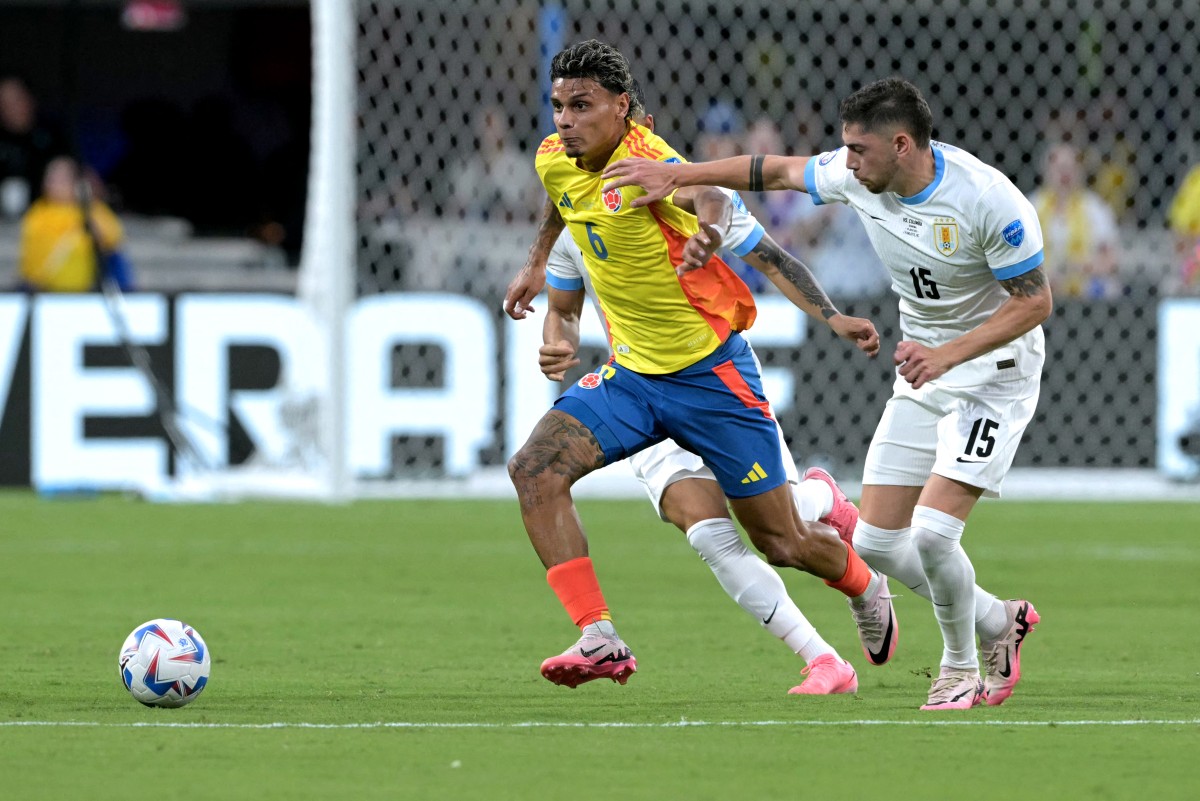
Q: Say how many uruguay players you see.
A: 2